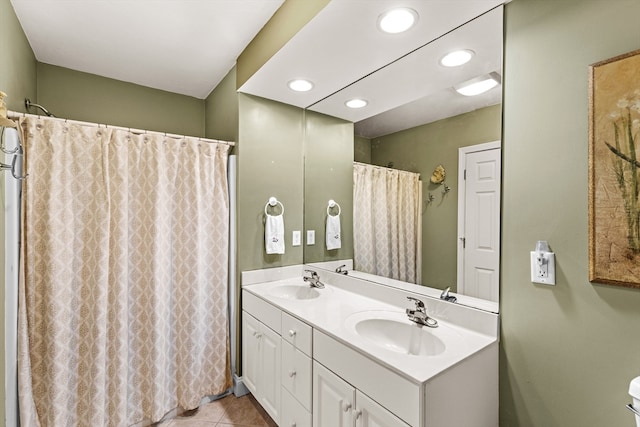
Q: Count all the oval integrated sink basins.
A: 2